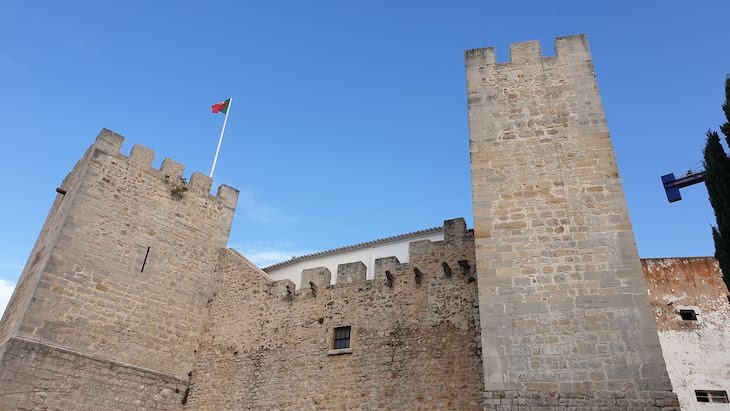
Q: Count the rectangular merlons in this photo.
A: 14